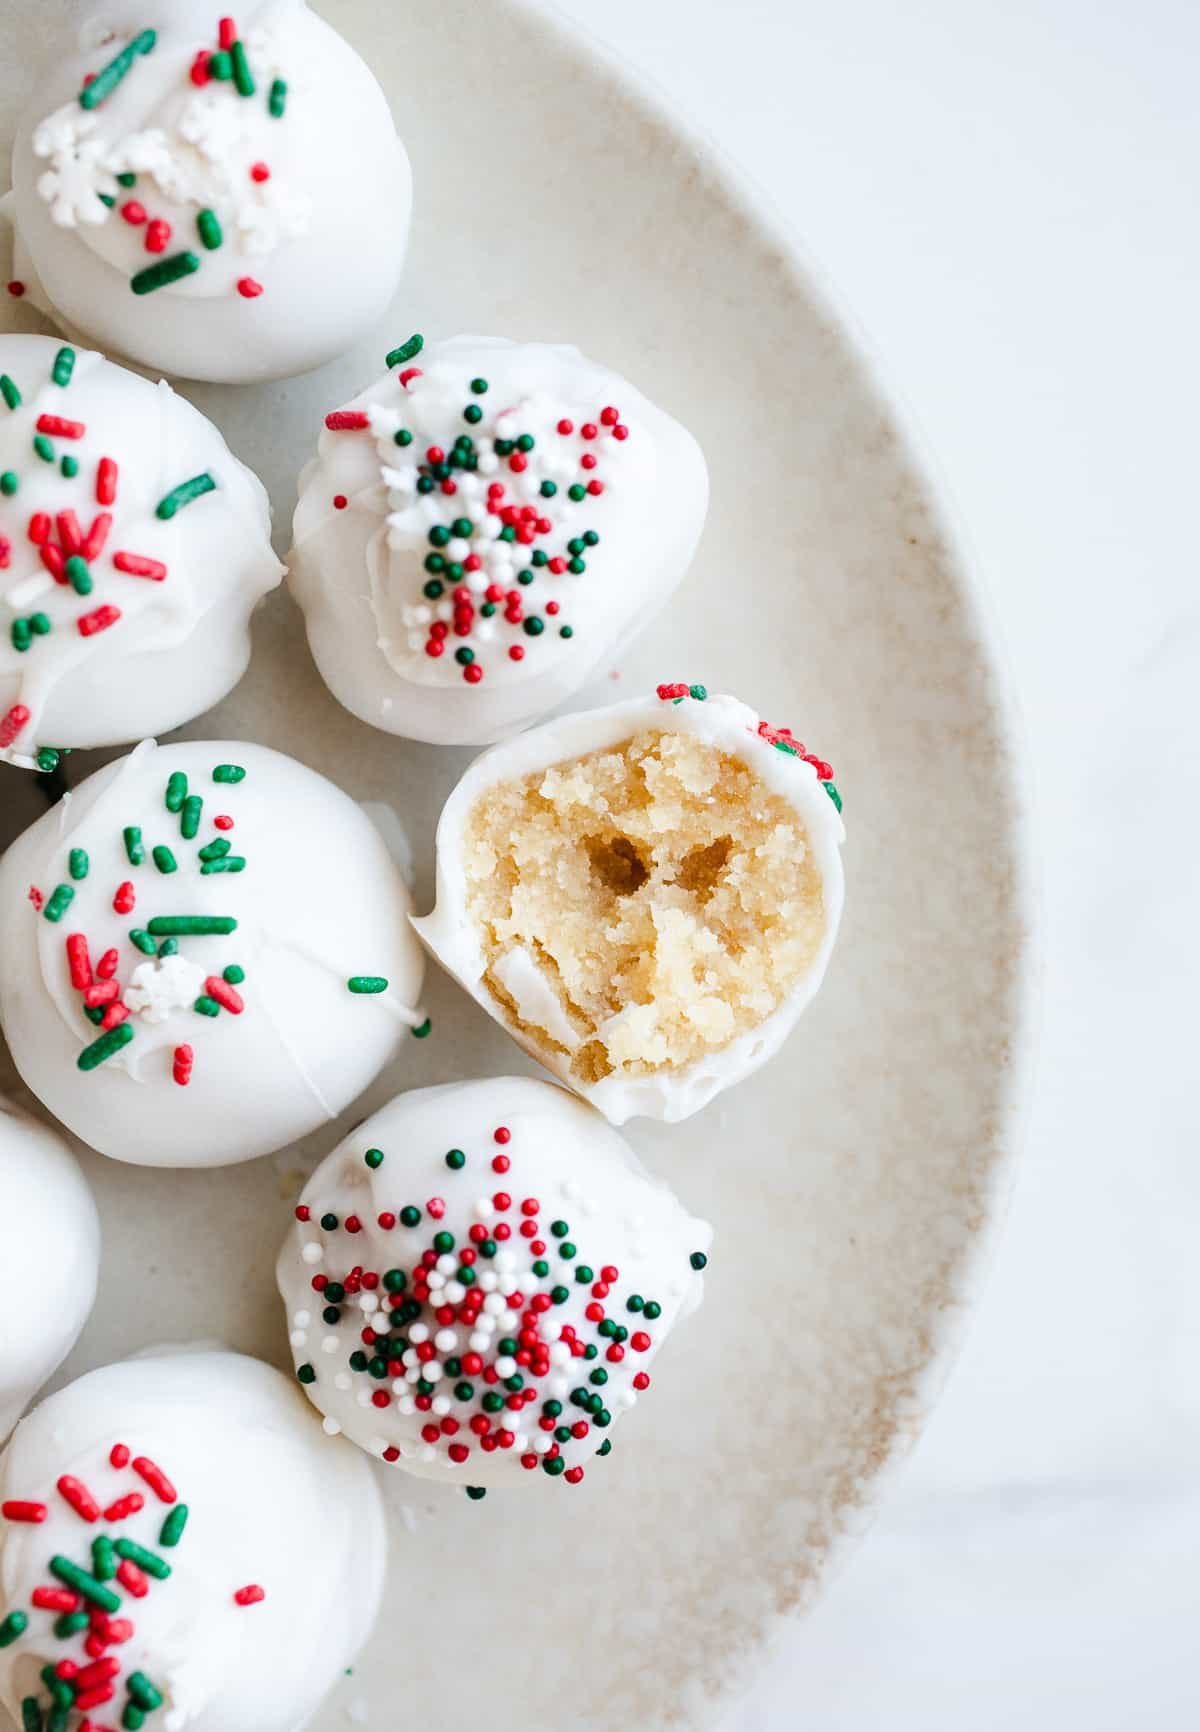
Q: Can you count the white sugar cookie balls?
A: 8